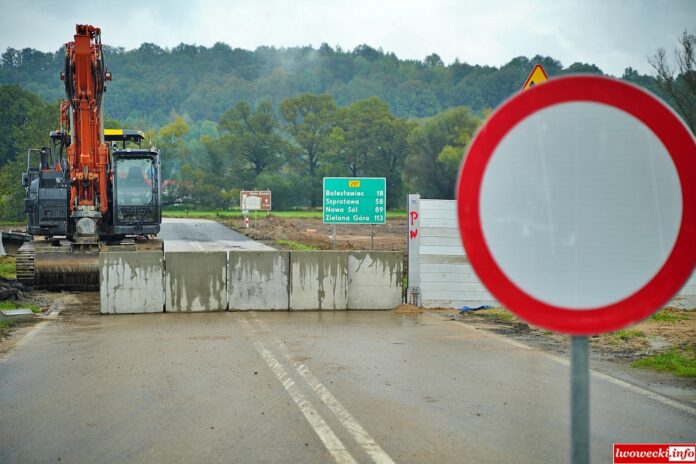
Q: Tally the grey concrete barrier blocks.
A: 5